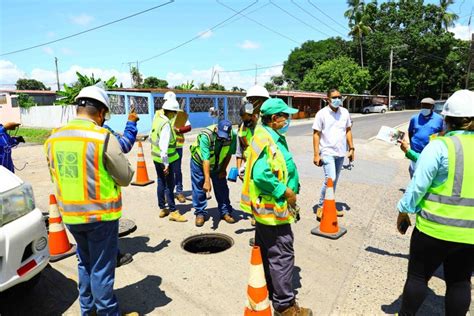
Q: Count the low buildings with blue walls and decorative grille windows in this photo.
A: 1